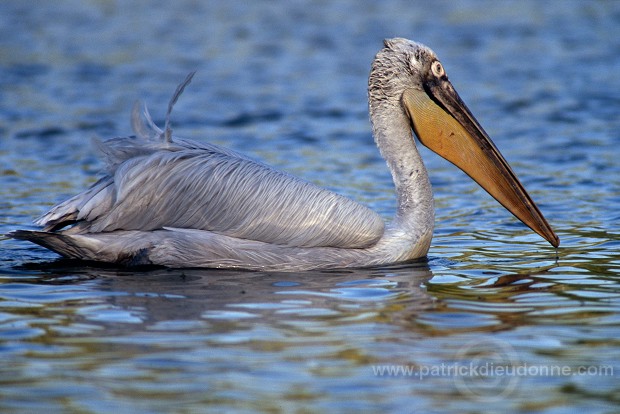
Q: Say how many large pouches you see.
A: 1